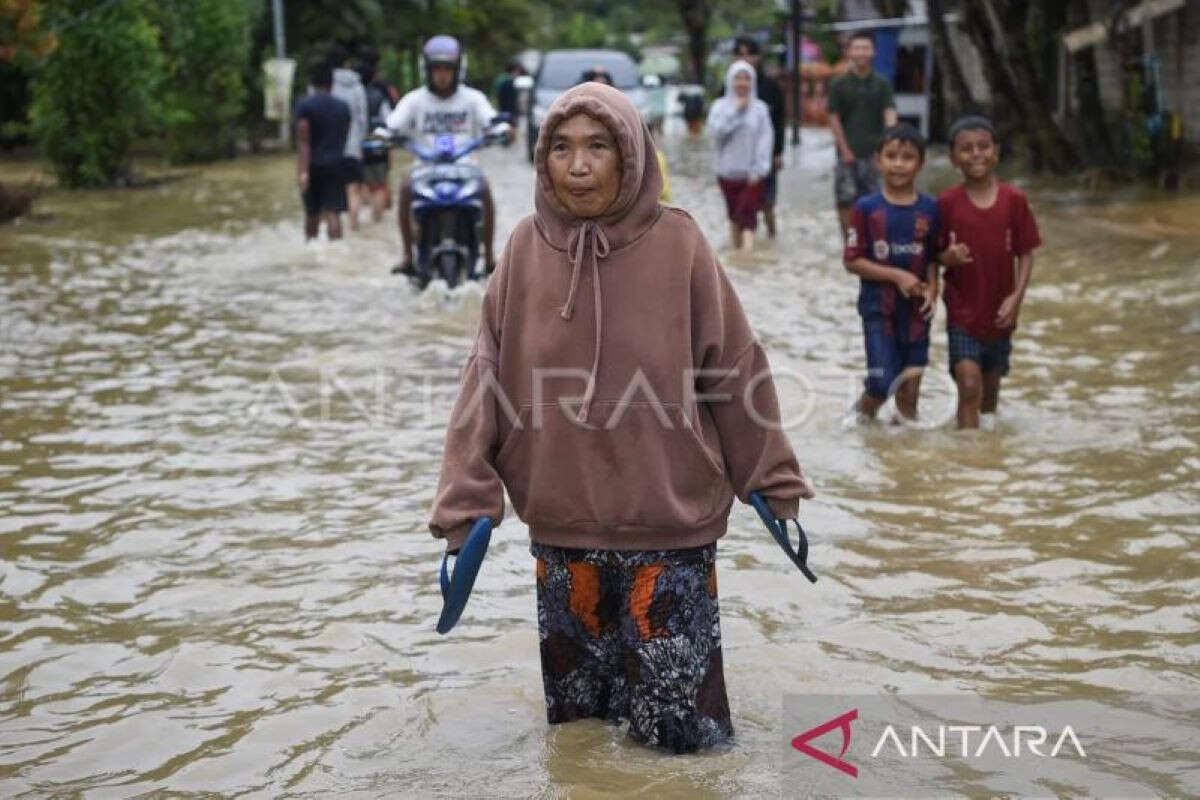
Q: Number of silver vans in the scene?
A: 1